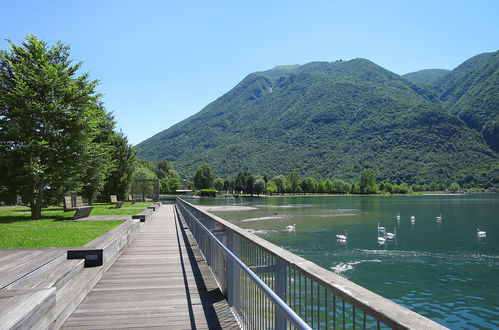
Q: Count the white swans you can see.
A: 9